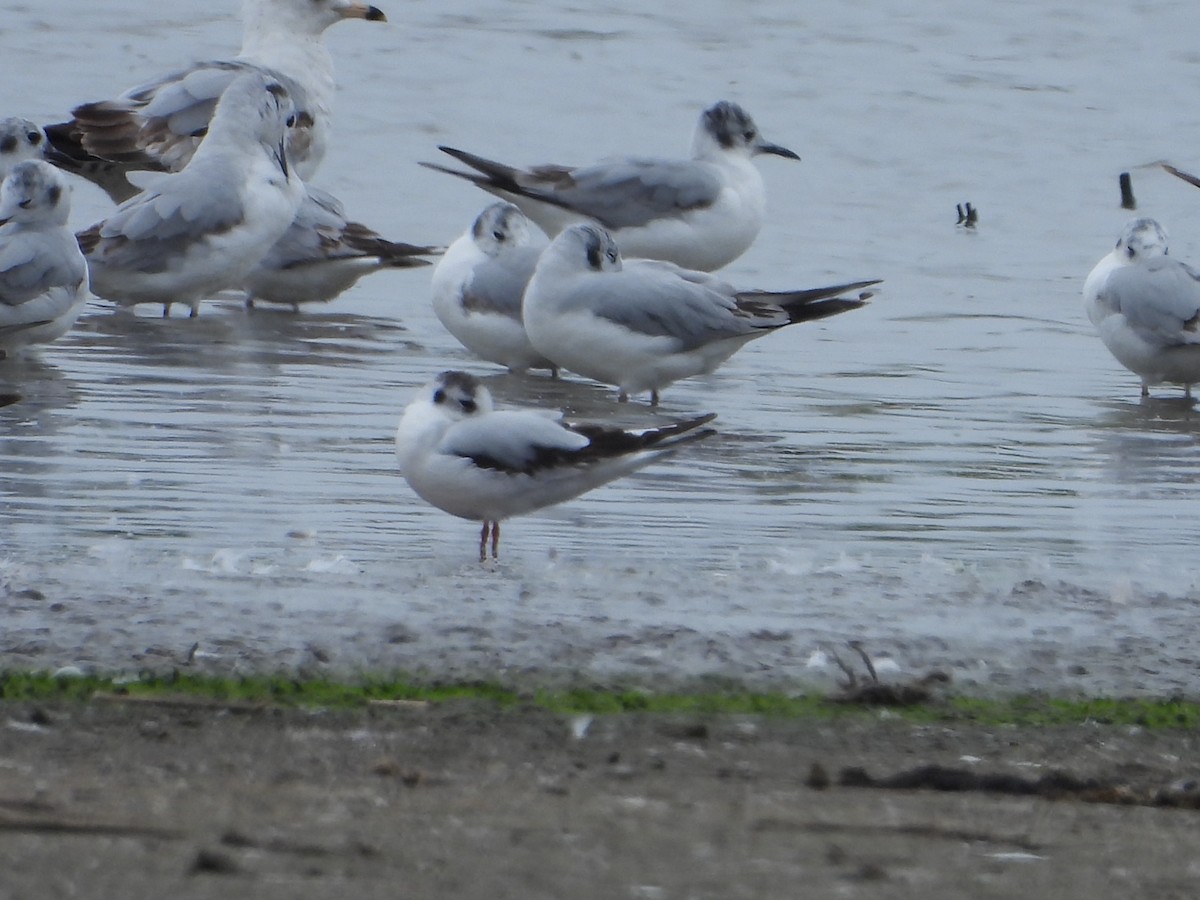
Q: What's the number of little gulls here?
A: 1